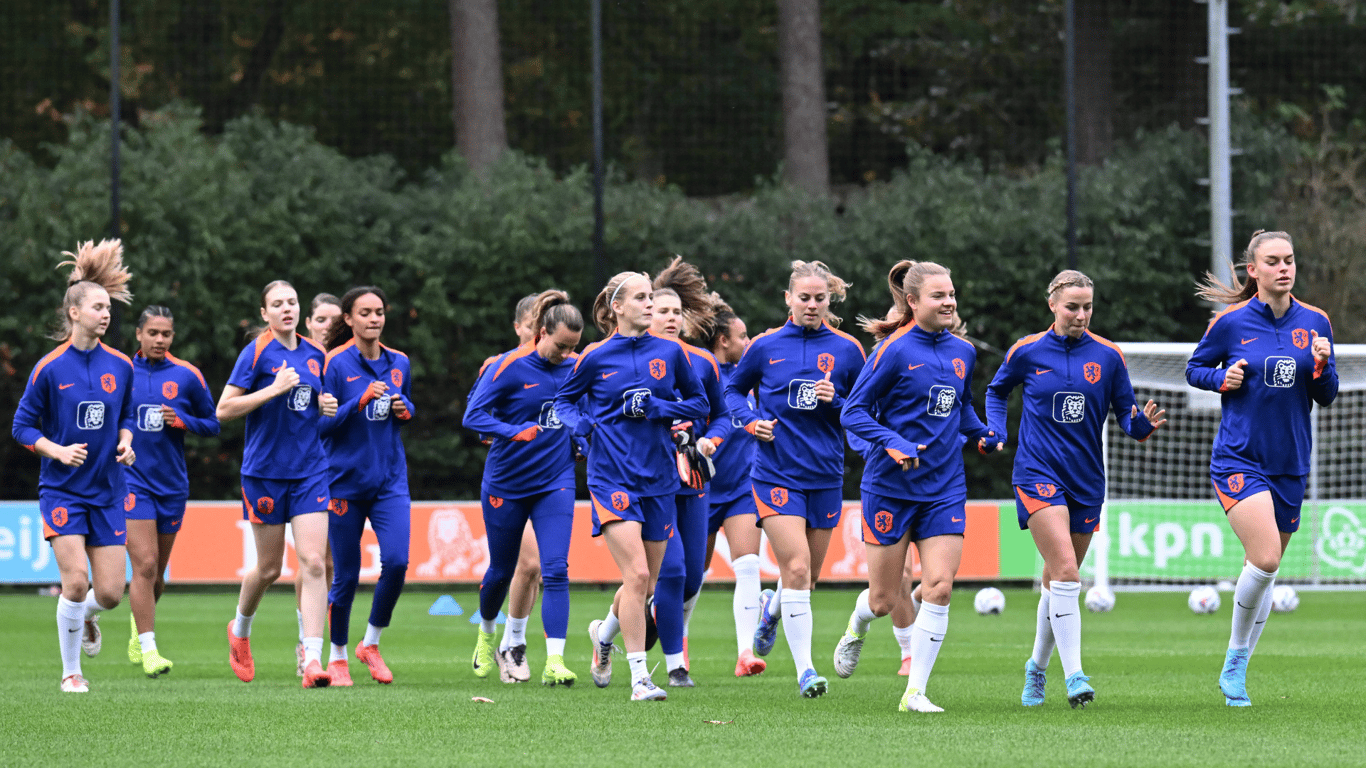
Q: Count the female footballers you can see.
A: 15